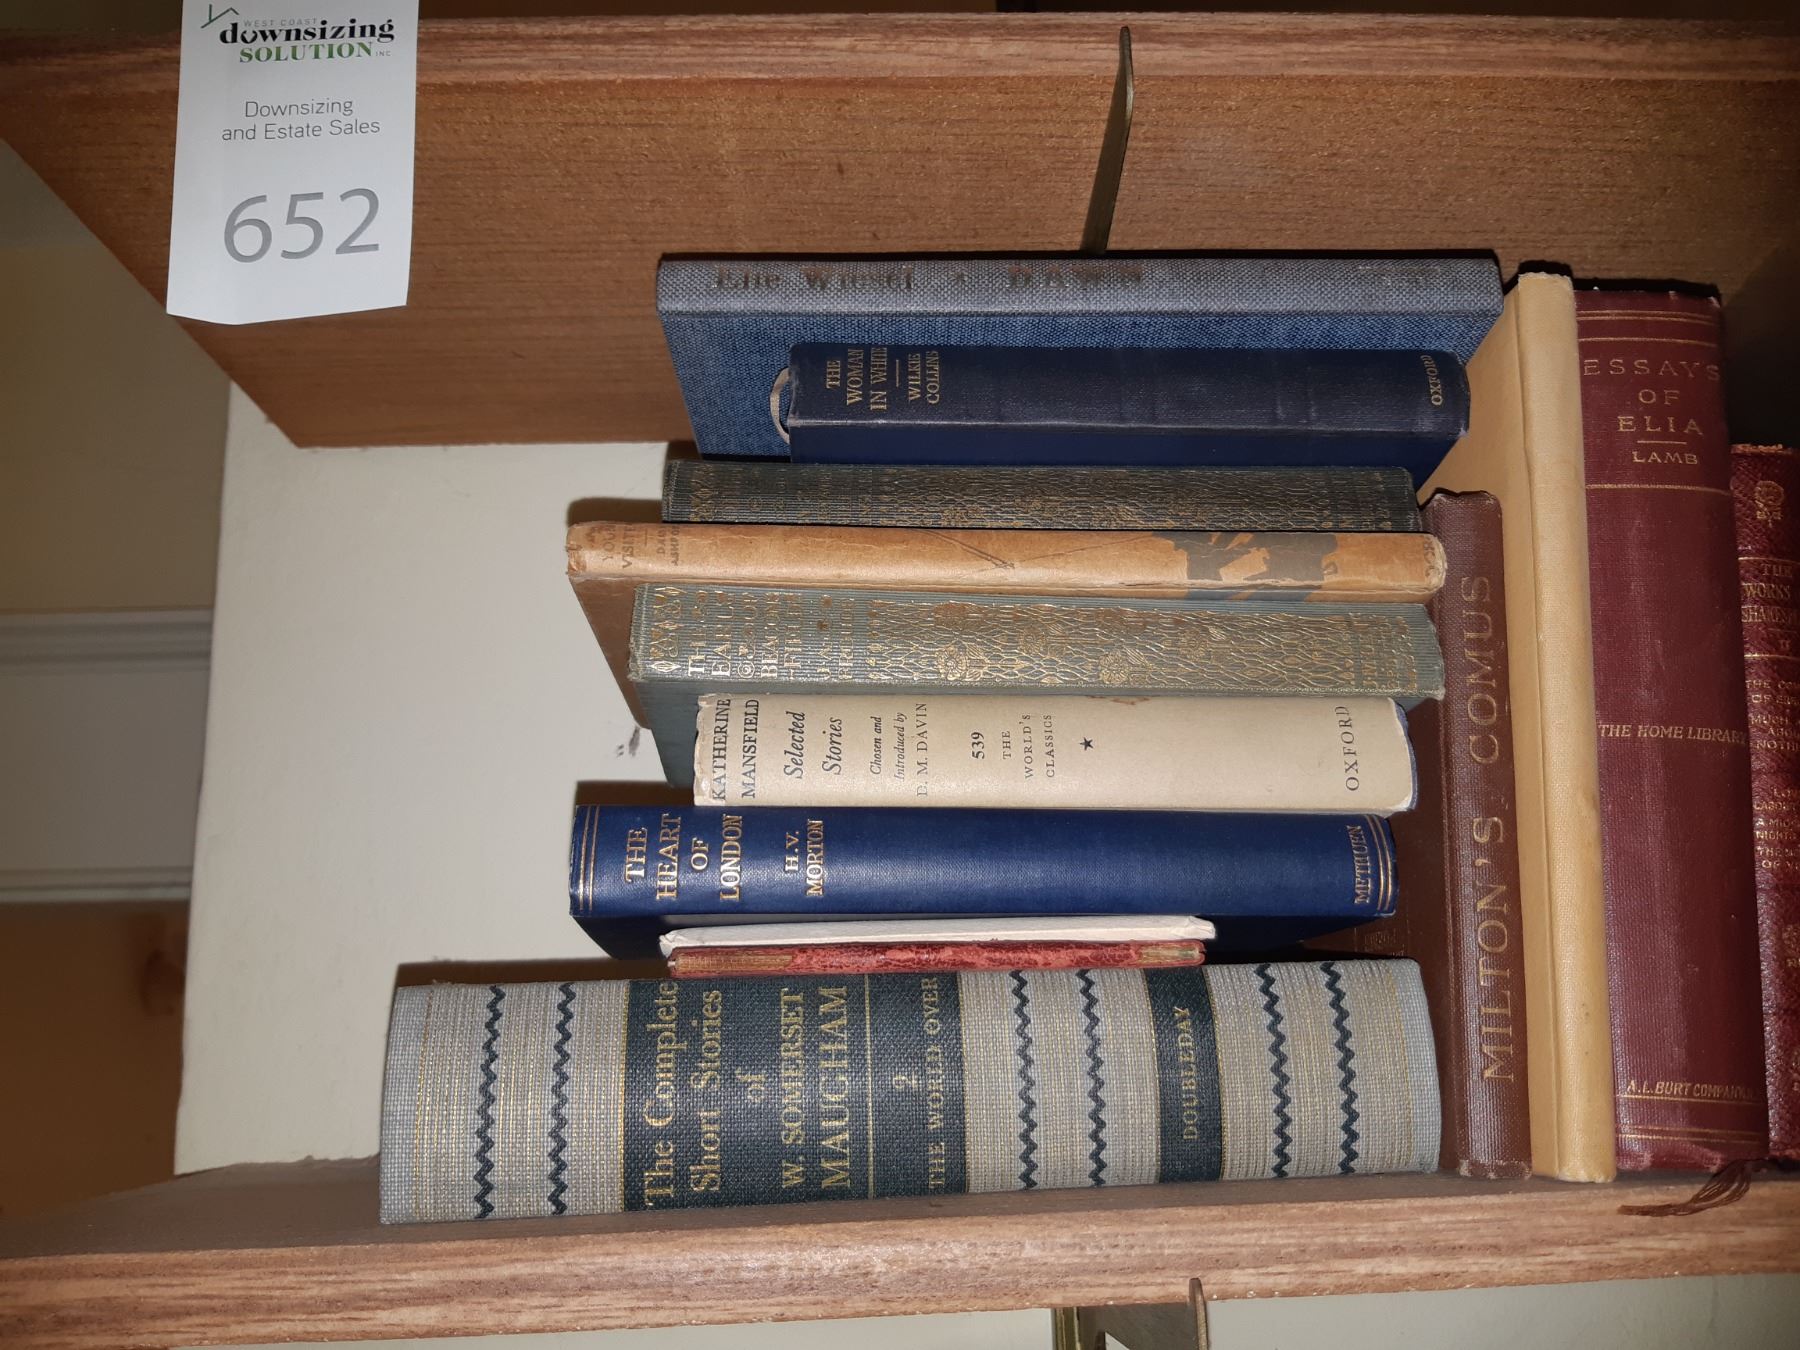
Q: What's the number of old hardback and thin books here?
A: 14